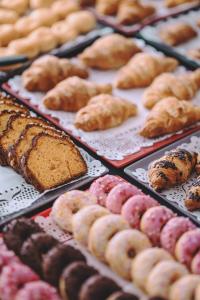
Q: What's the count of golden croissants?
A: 7